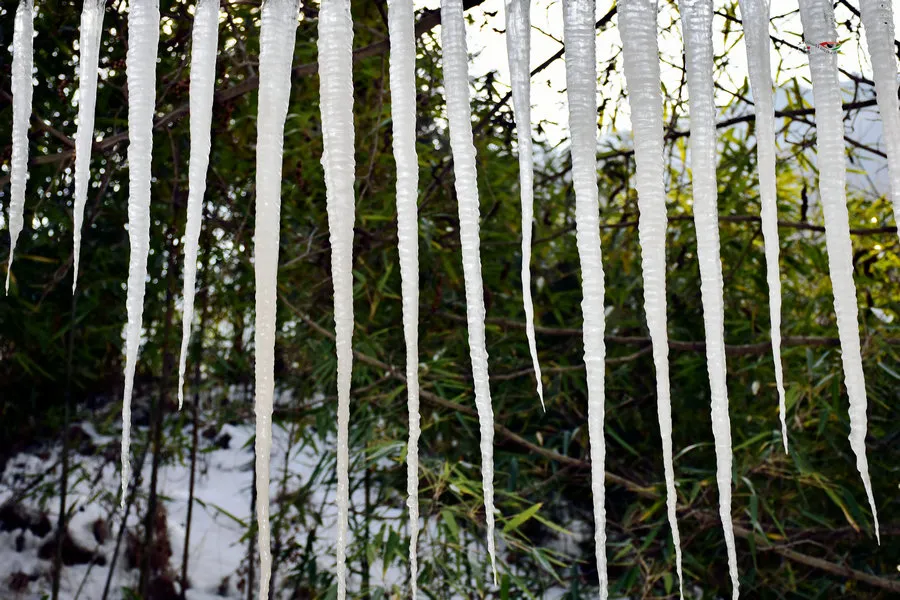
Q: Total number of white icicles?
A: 15